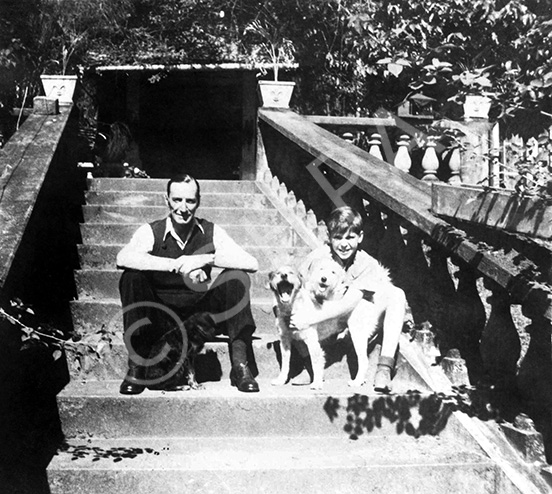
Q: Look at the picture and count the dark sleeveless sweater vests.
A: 1